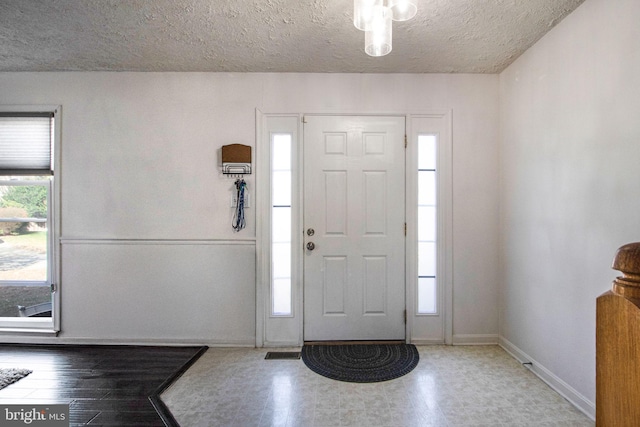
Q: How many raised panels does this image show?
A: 6